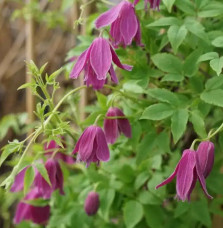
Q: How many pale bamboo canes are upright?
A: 2